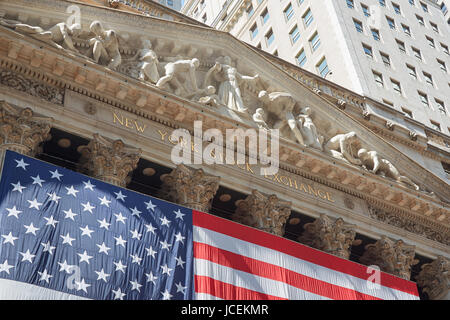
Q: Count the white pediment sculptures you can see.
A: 11